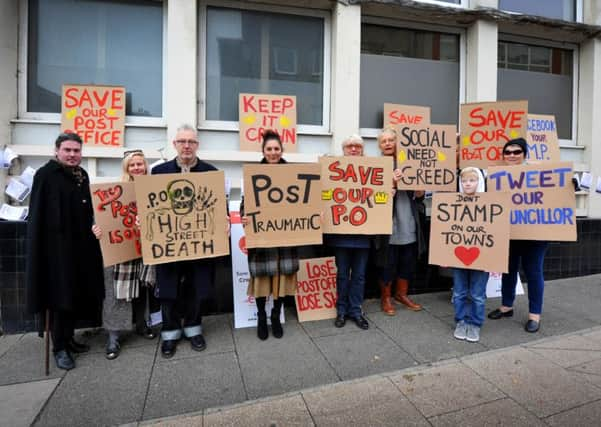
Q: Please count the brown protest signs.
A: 13